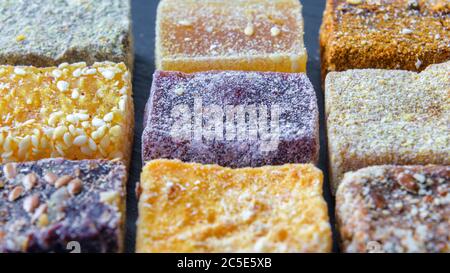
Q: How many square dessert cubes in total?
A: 9